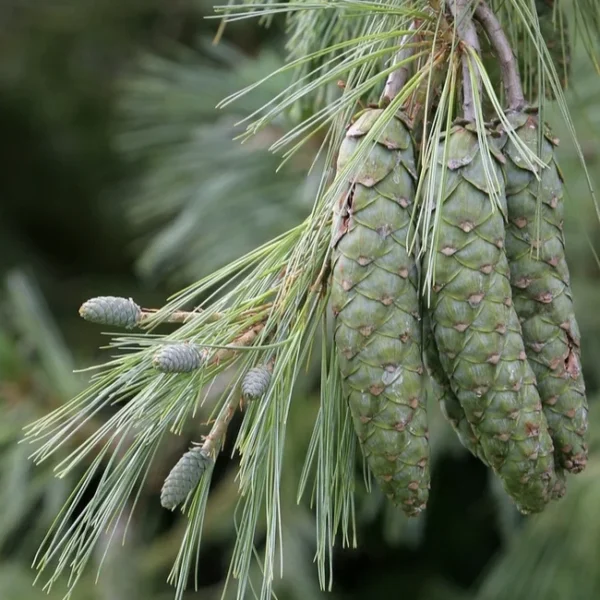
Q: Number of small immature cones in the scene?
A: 4